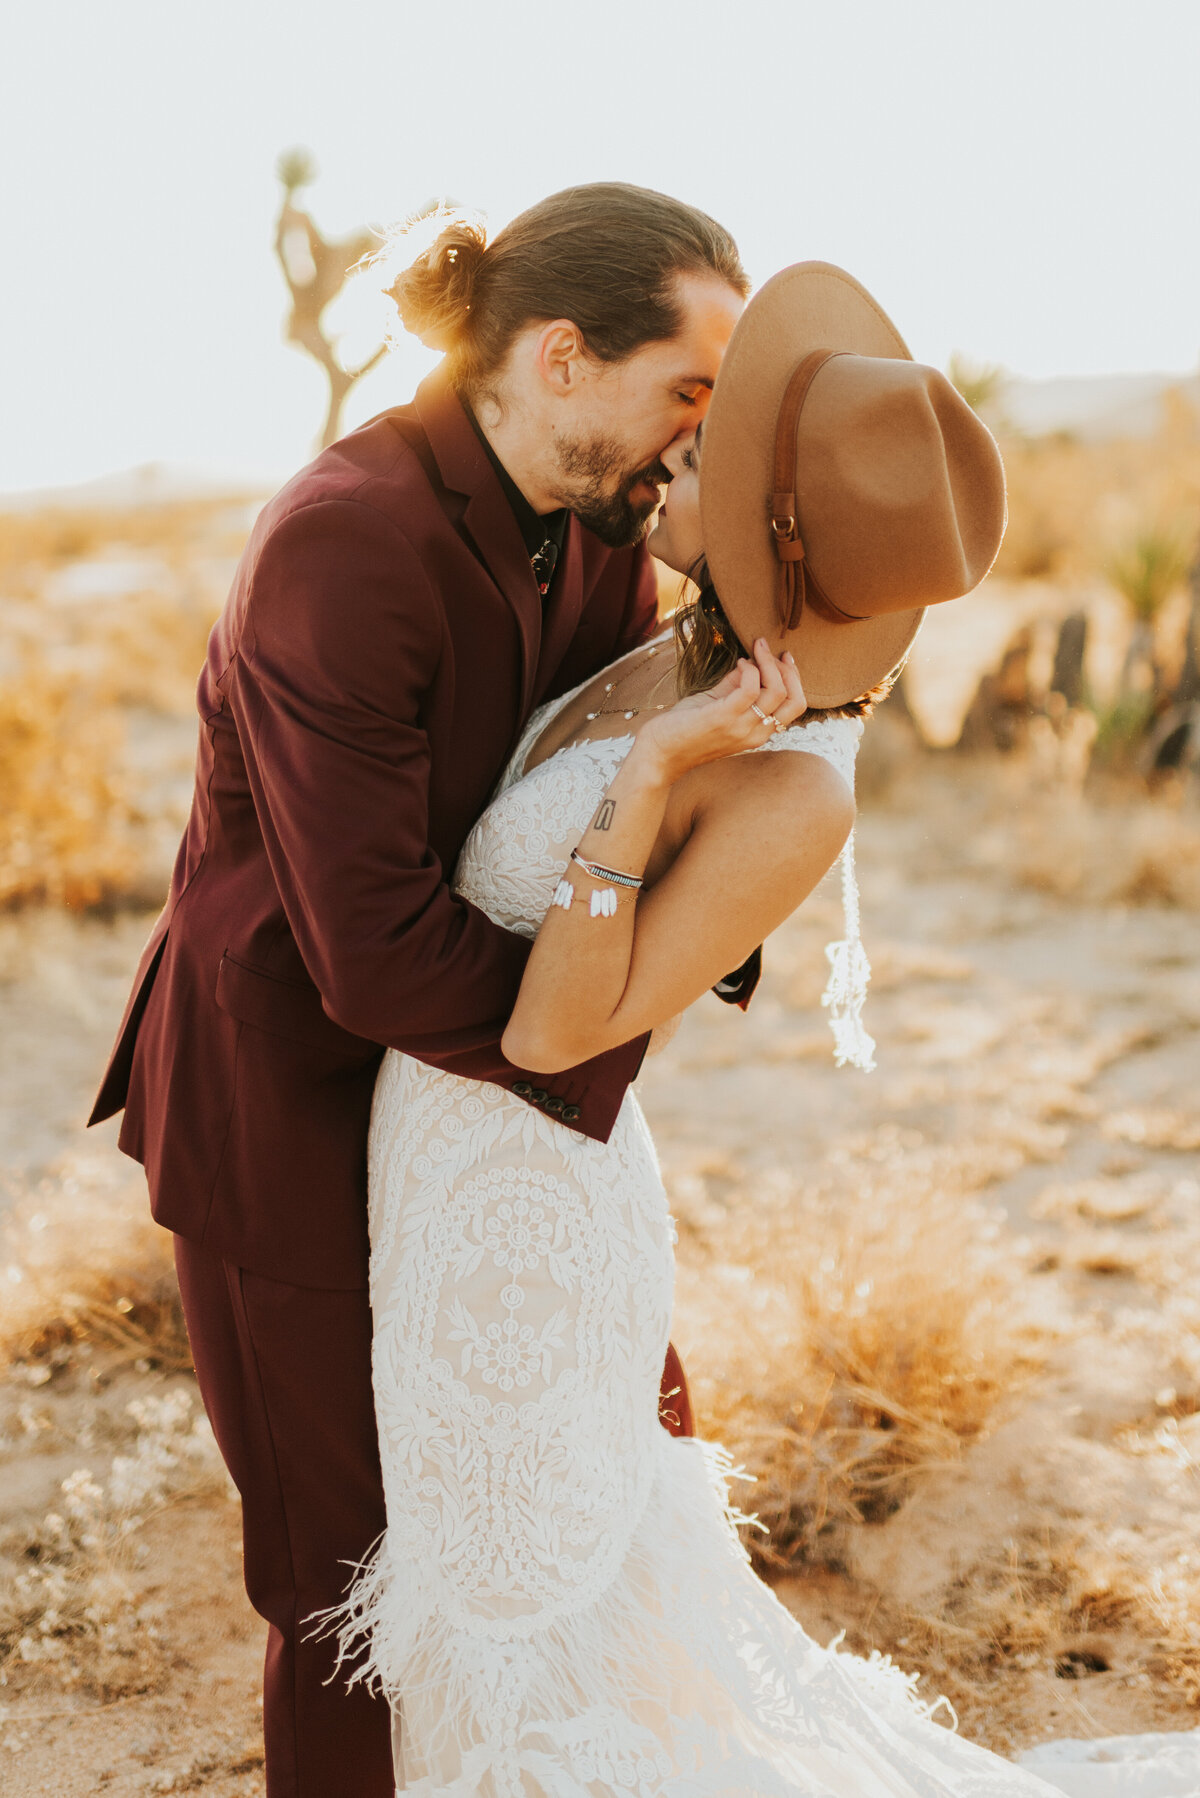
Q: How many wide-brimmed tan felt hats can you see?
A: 1